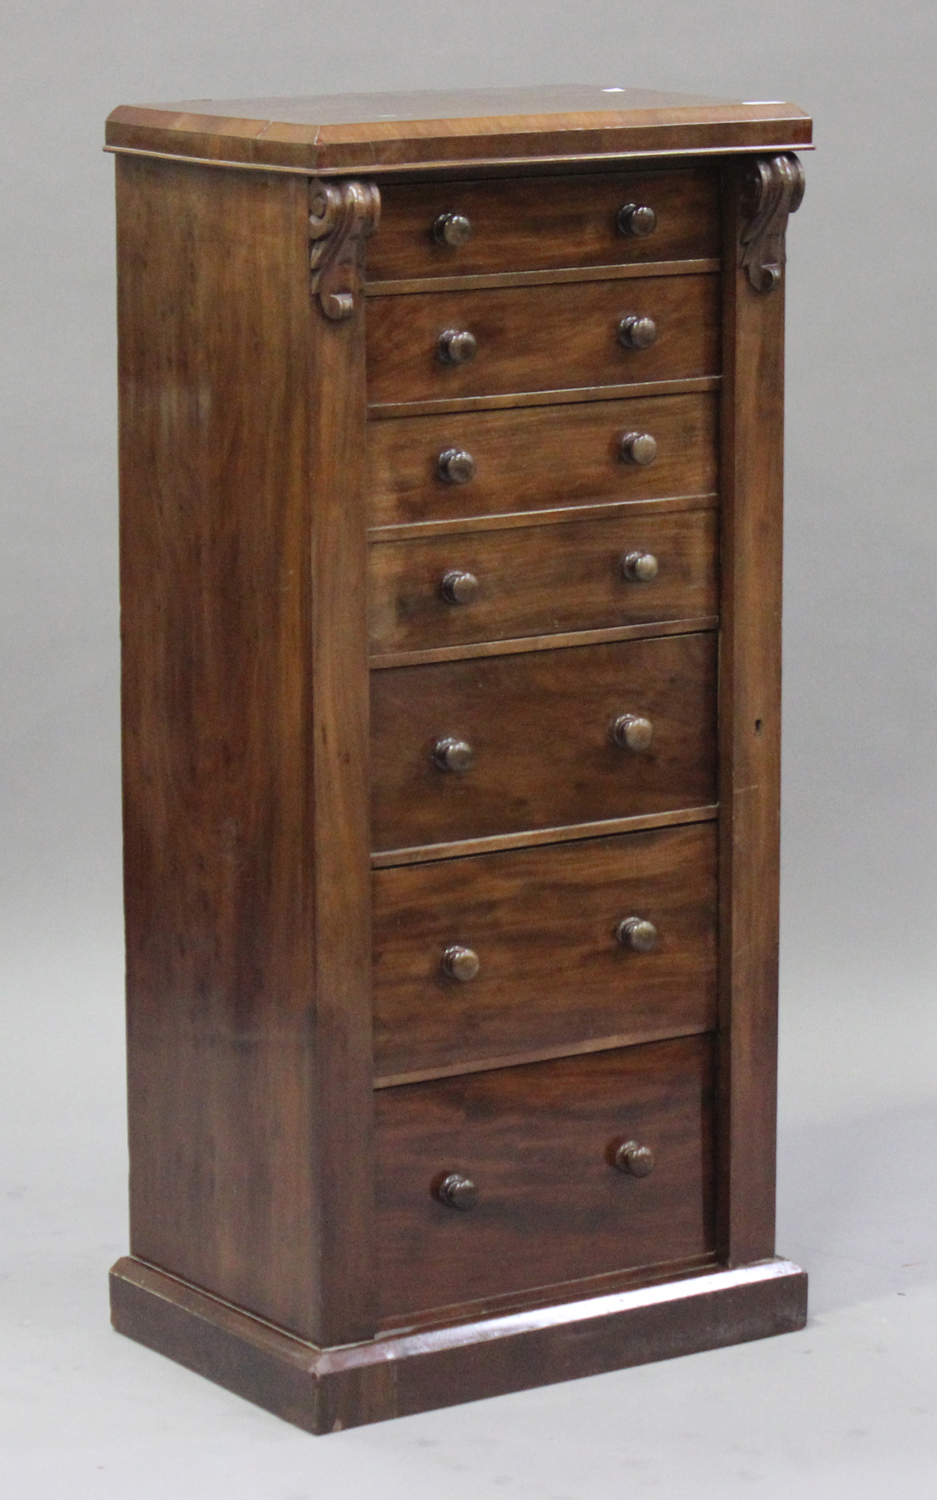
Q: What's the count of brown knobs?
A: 14